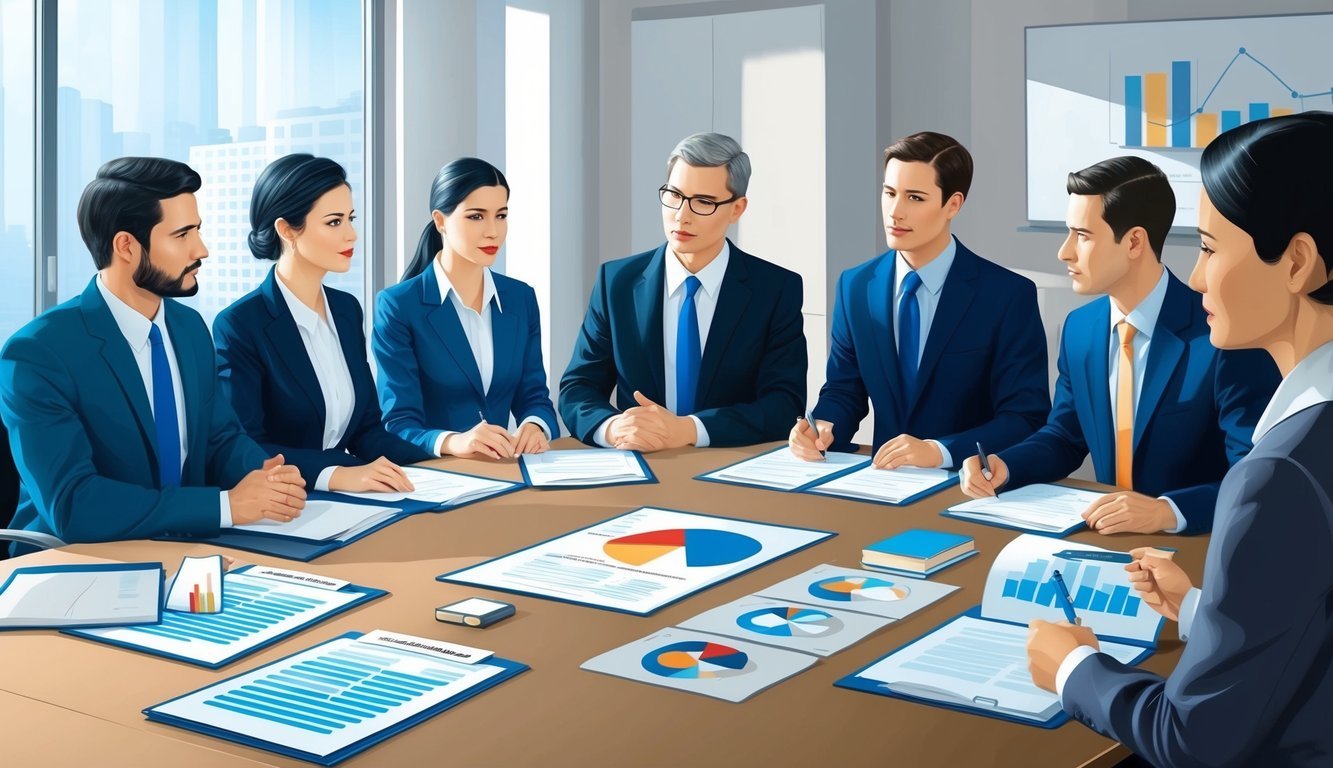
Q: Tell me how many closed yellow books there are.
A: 0